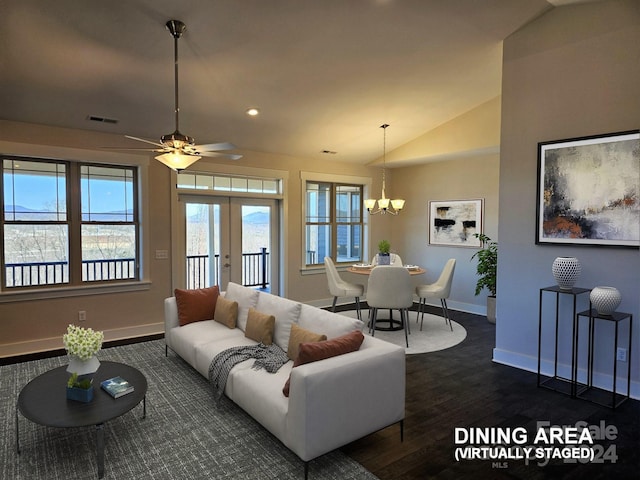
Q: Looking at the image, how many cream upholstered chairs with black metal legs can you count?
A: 4